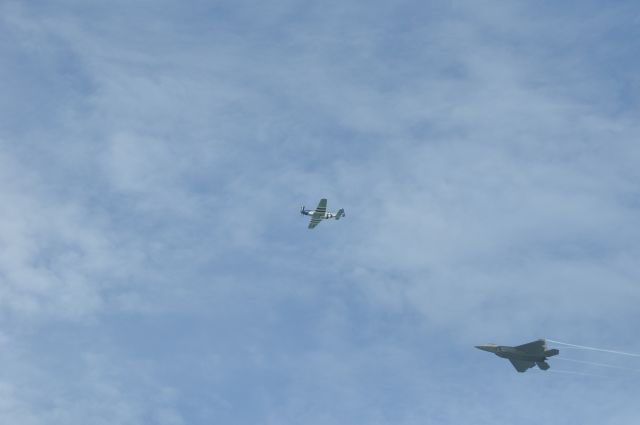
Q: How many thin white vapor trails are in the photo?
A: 3